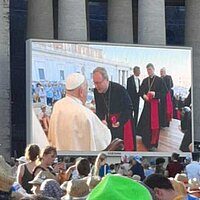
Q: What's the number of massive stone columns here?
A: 6